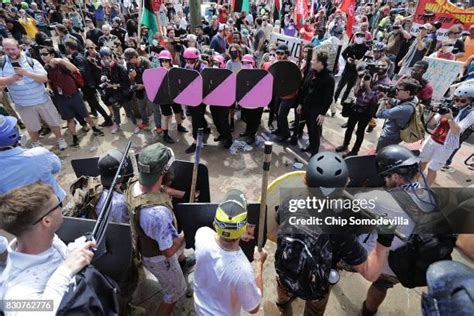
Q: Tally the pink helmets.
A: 4